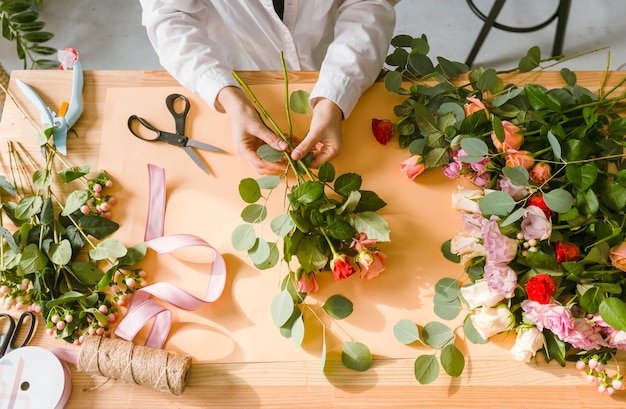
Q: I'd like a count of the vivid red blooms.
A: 5